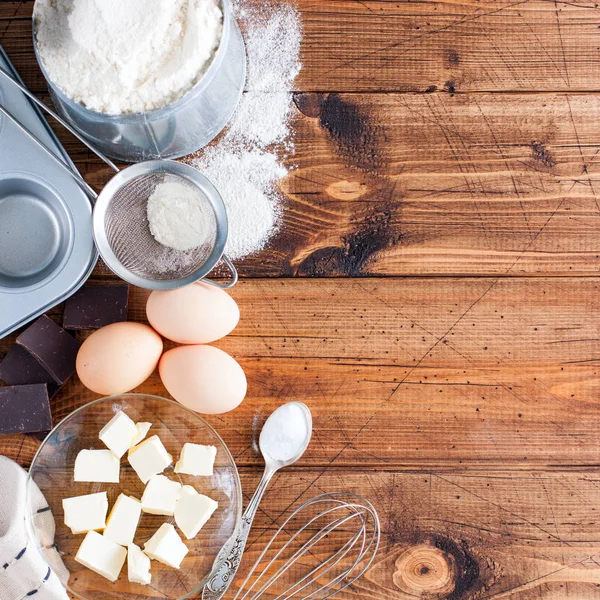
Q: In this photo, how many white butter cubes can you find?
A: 12